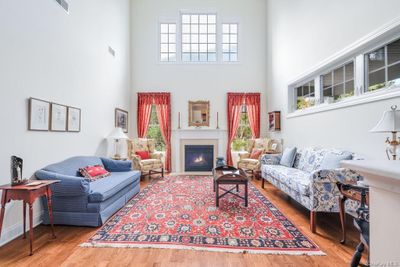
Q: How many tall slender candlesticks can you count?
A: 2